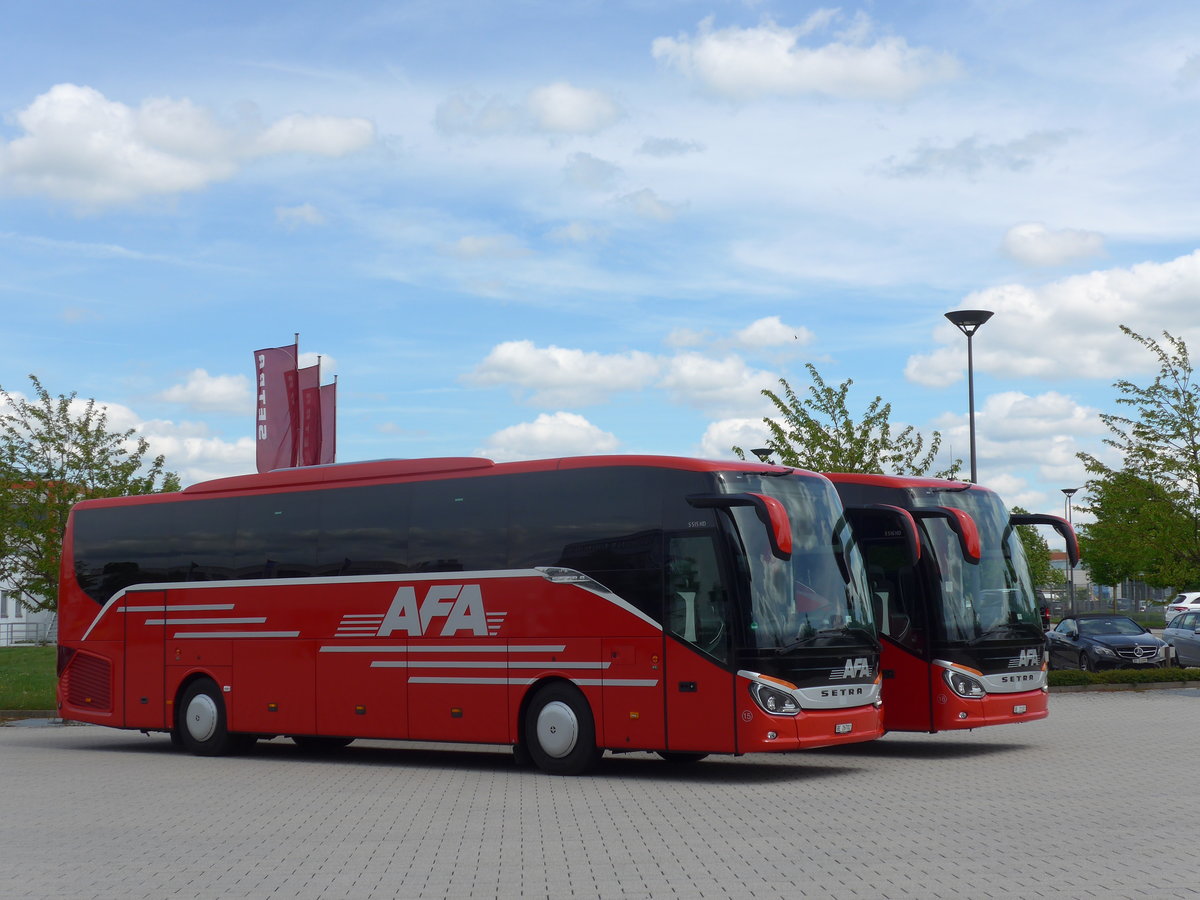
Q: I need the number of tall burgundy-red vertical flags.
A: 3